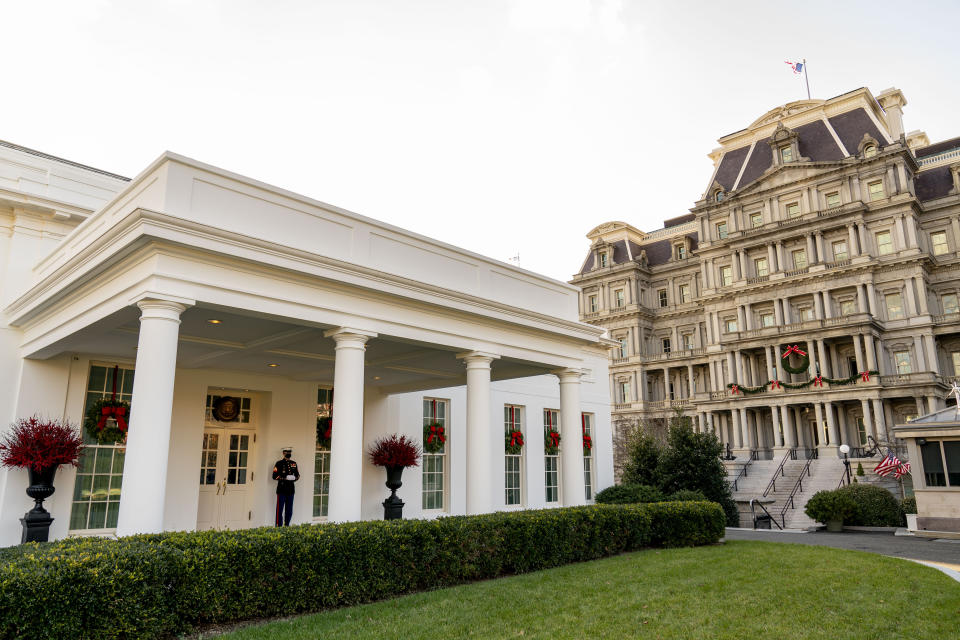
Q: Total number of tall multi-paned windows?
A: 6